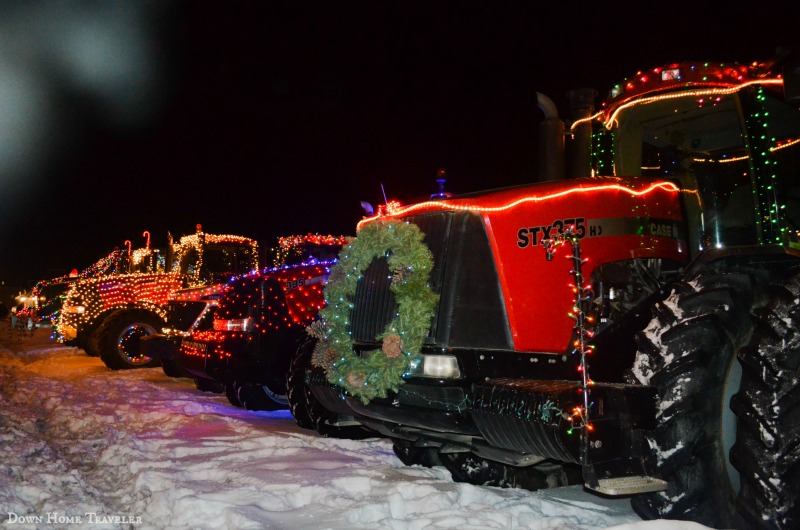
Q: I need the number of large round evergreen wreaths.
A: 1